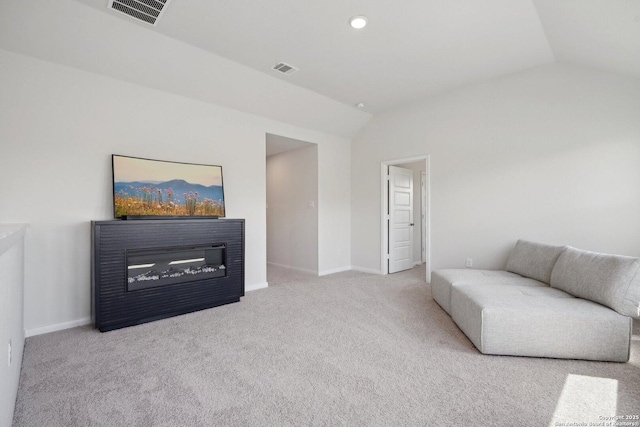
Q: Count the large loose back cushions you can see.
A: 2